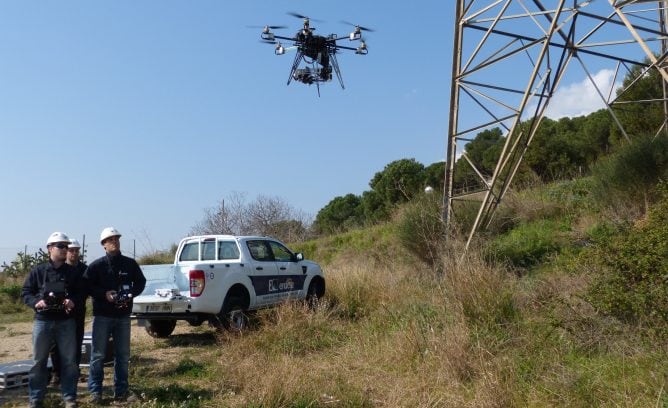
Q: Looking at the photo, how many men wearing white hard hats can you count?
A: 3